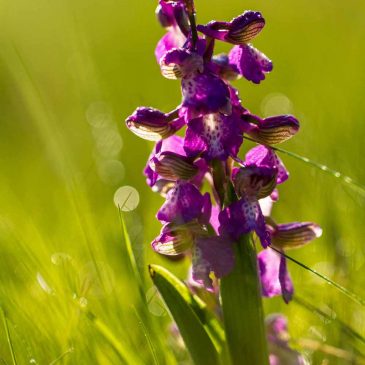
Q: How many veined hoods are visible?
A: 8